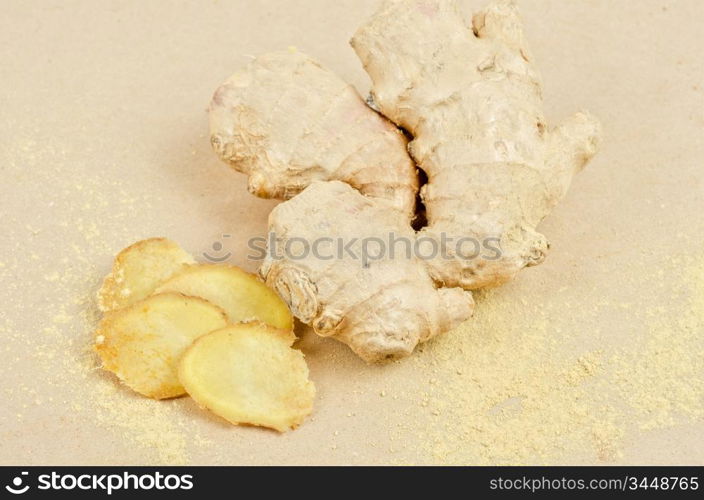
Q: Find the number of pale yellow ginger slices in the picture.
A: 4